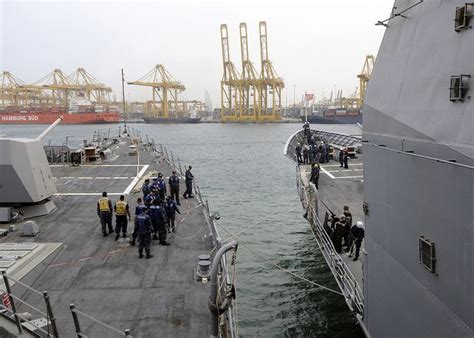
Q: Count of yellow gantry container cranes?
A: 8